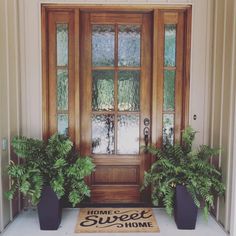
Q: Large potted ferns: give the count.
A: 2